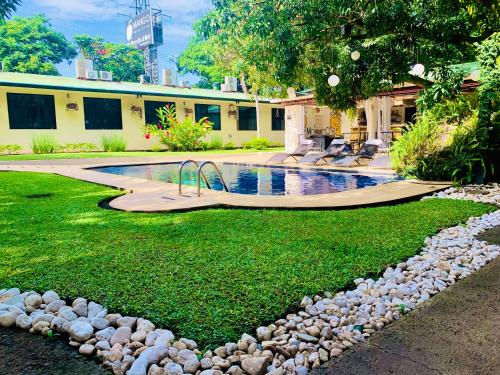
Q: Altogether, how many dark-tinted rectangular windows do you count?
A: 6